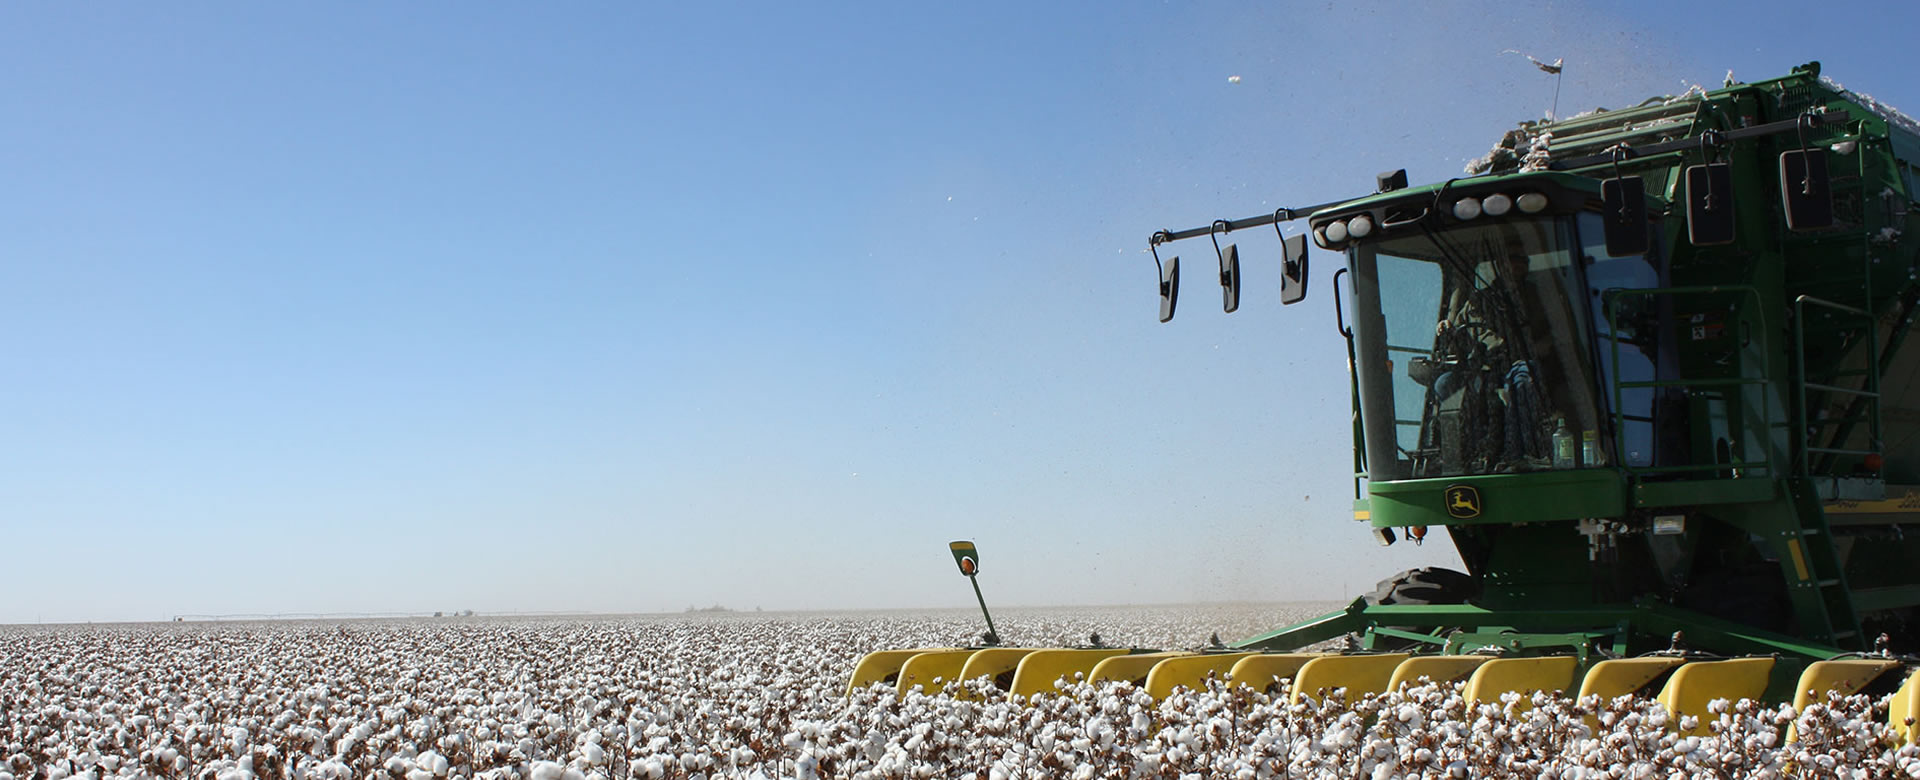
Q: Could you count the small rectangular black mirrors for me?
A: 6